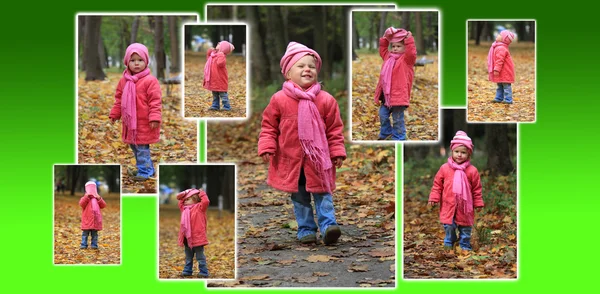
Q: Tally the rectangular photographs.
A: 8